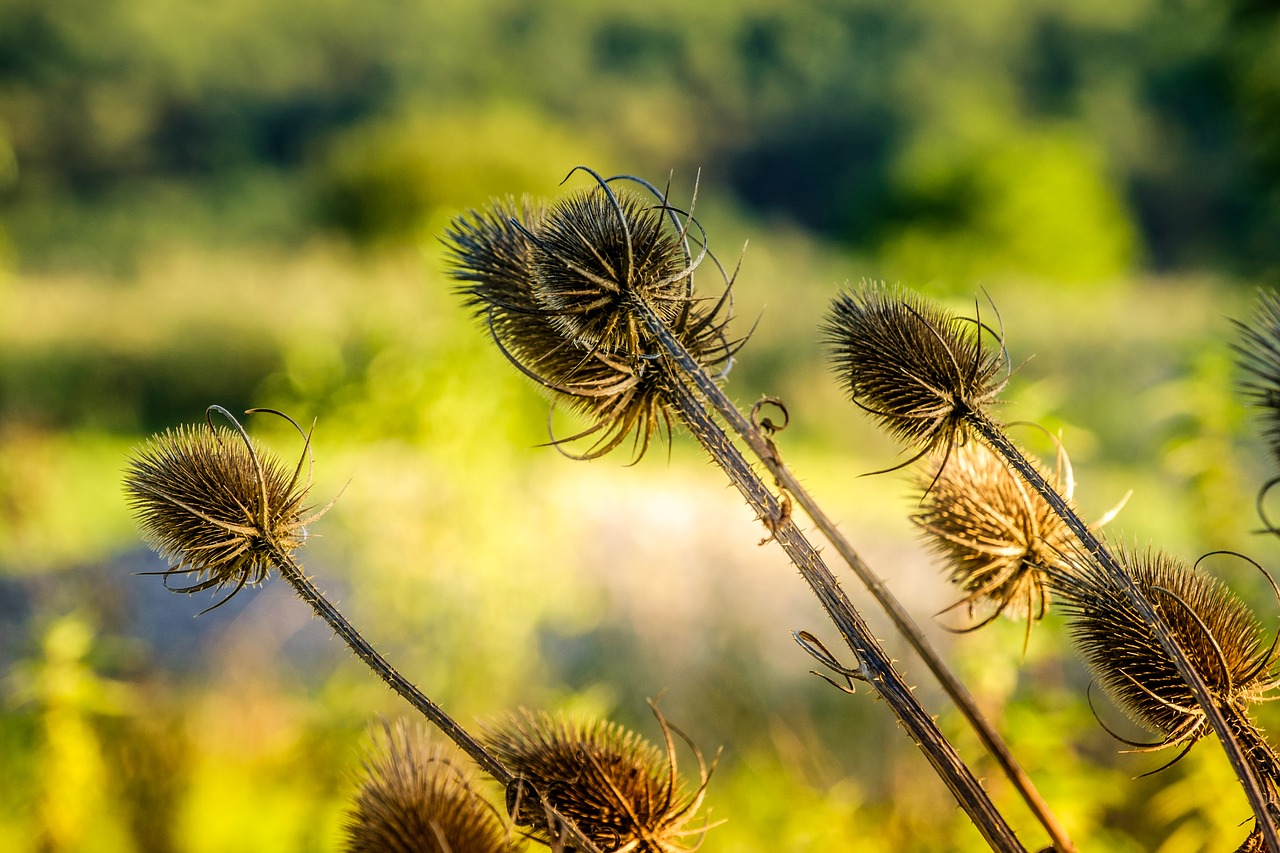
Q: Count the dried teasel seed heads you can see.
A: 9